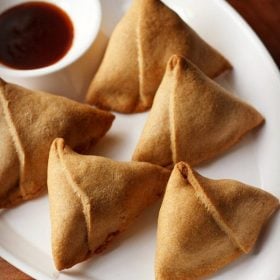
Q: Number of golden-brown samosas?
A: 5